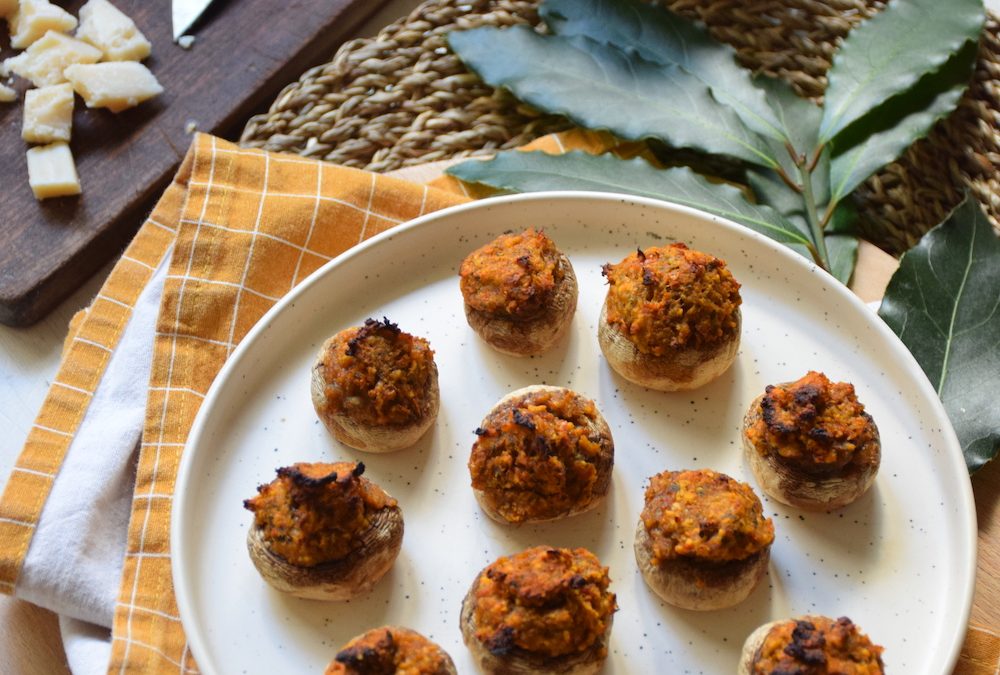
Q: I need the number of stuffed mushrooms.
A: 10